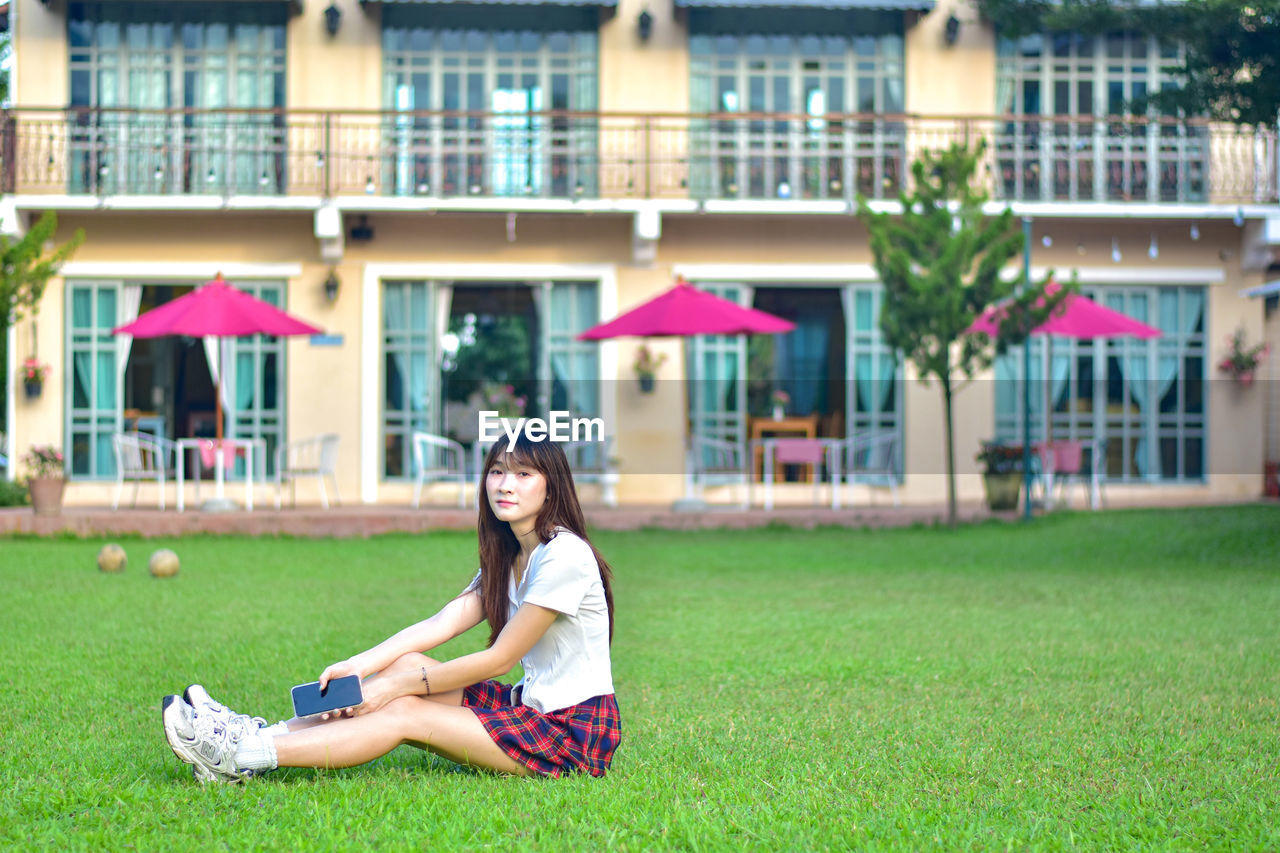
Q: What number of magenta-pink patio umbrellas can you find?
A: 3